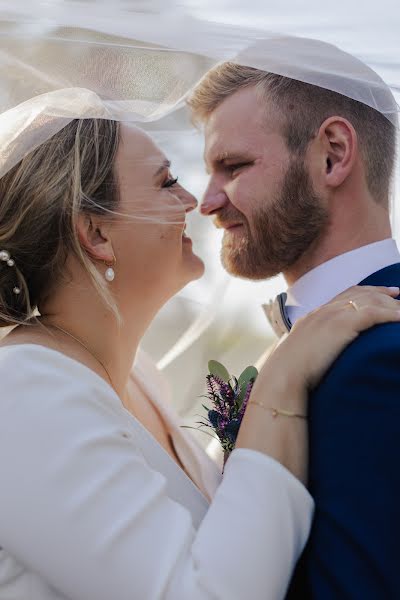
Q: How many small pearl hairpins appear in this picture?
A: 3